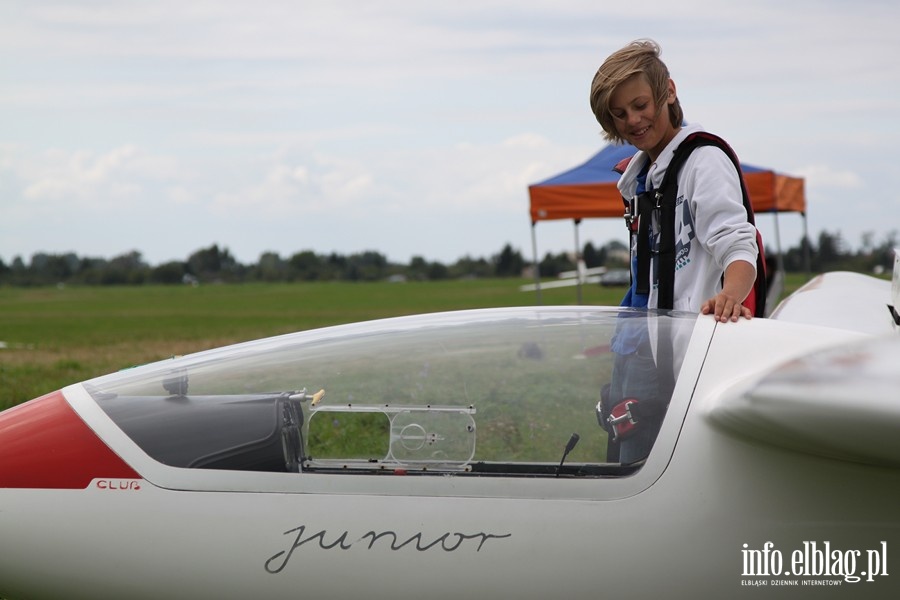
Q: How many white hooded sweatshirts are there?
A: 1